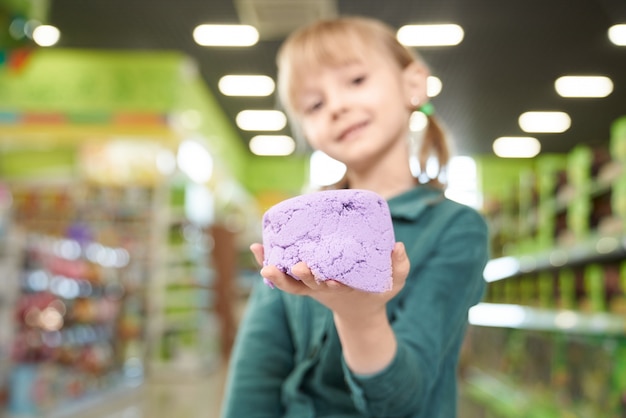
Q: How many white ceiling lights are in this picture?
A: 12